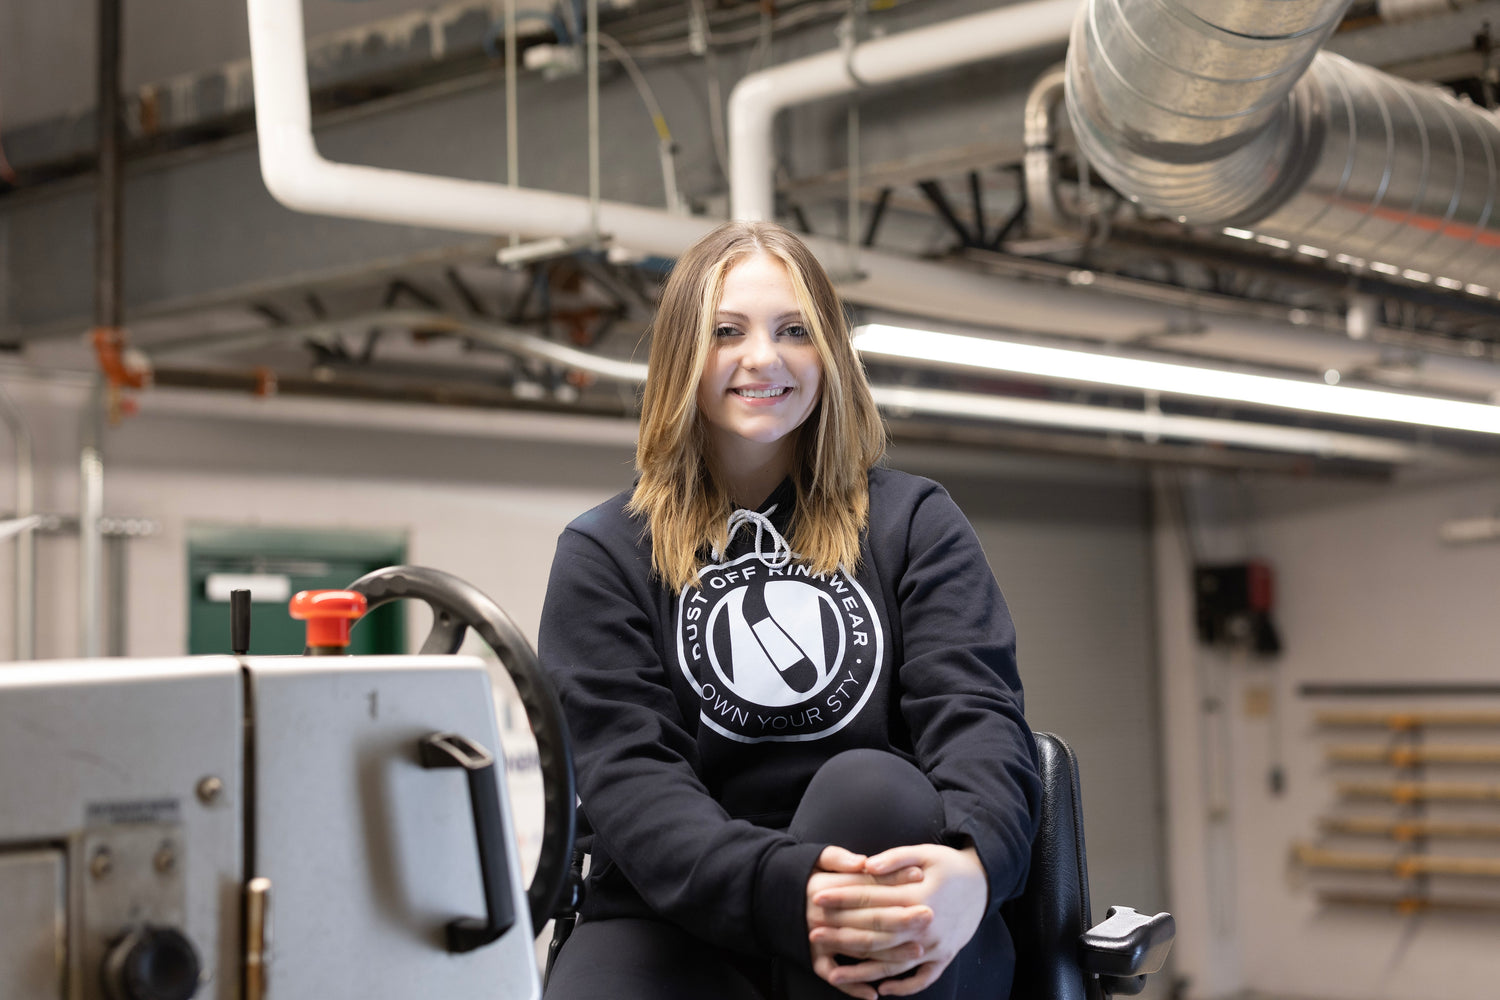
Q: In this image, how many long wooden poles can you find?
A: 6